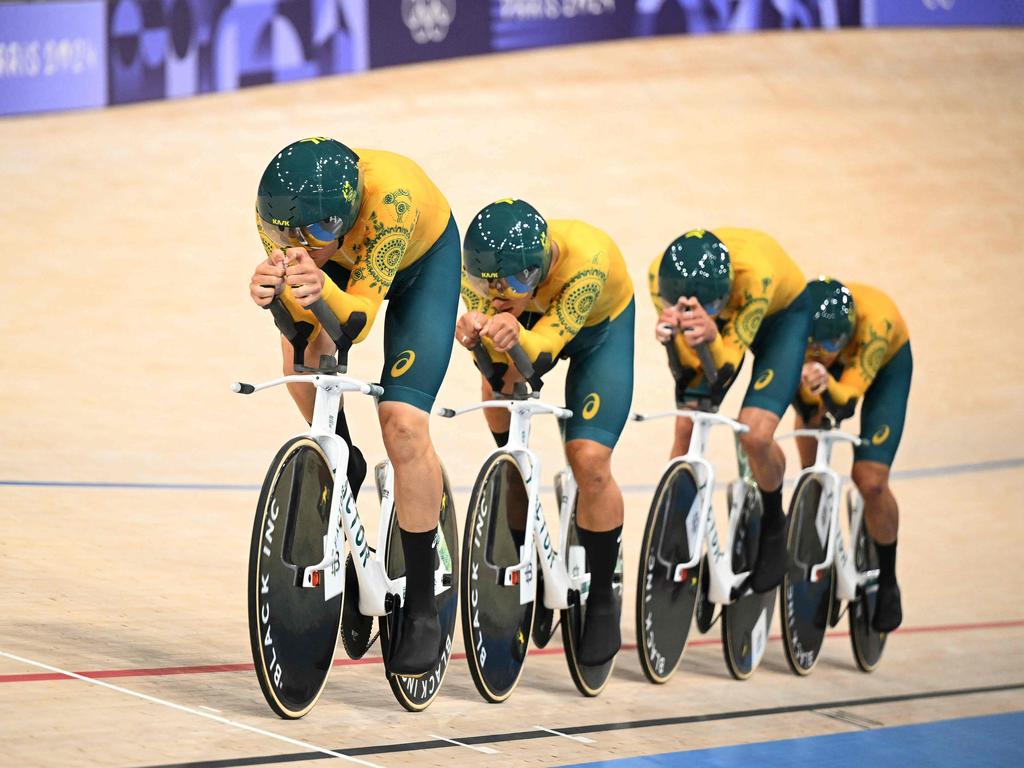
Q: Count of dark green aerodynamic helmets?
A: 4